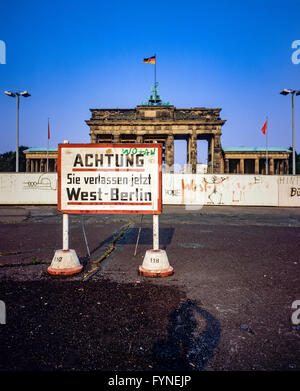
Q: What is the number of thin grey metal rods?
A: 2